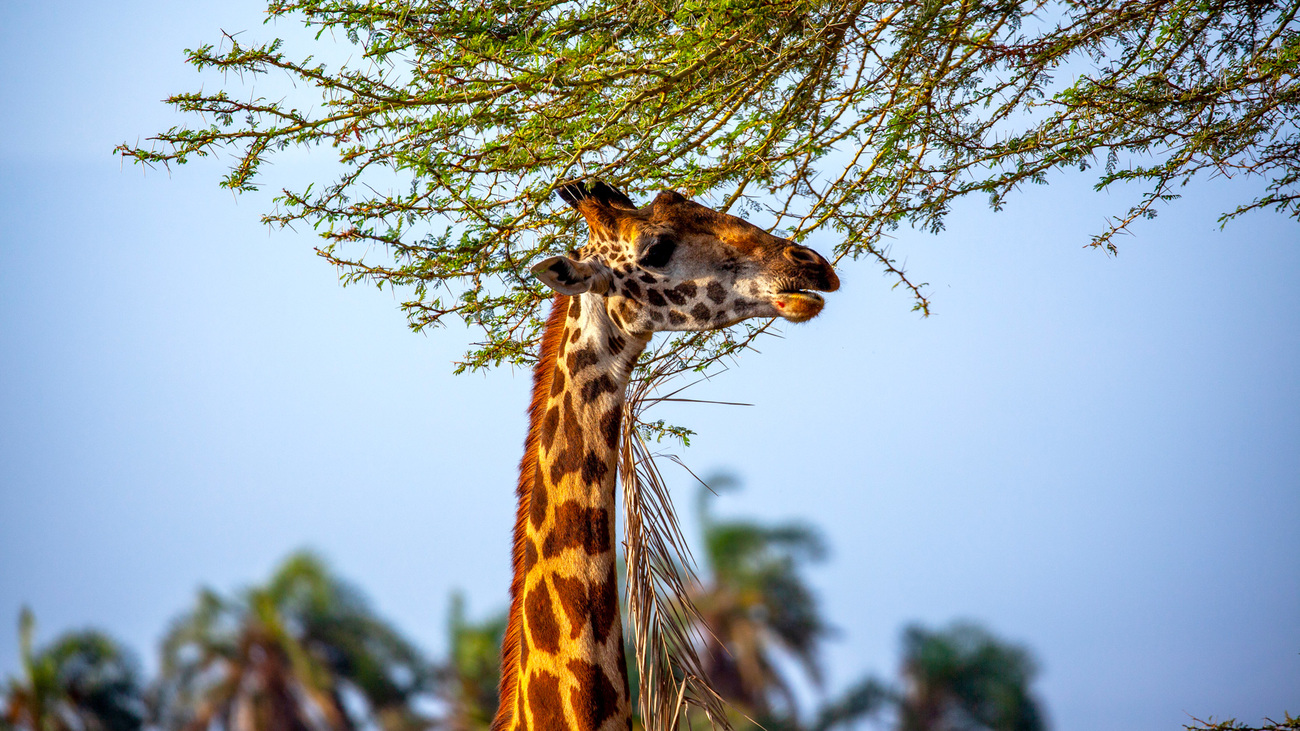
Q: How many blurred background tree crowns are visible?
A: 5